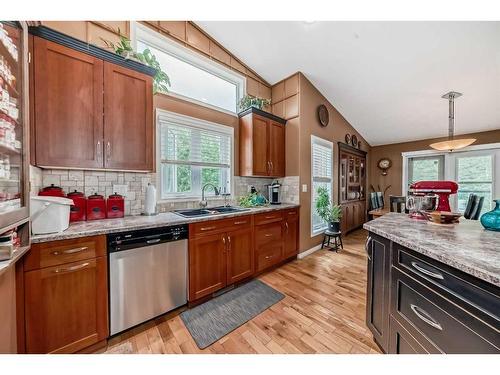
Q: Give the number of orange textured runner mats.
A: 0